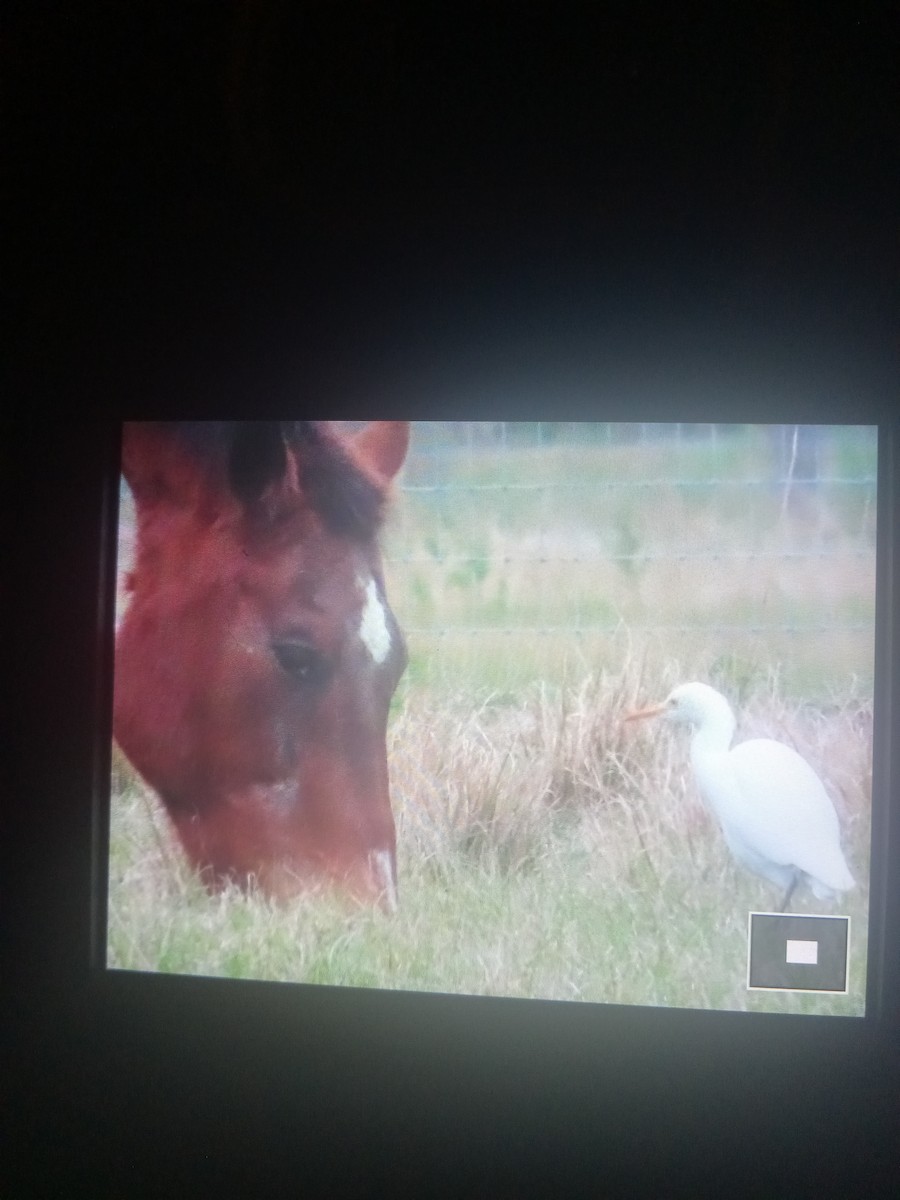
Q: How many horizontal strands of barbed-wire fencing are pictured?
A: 3